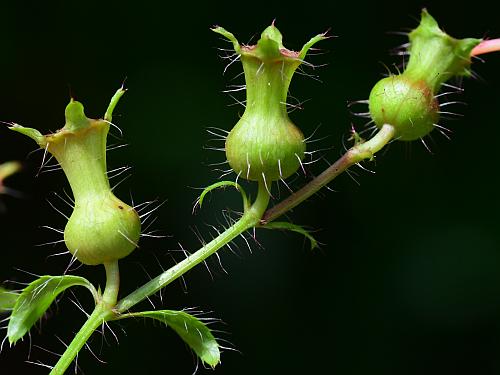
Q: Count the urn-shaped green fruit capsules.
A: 3